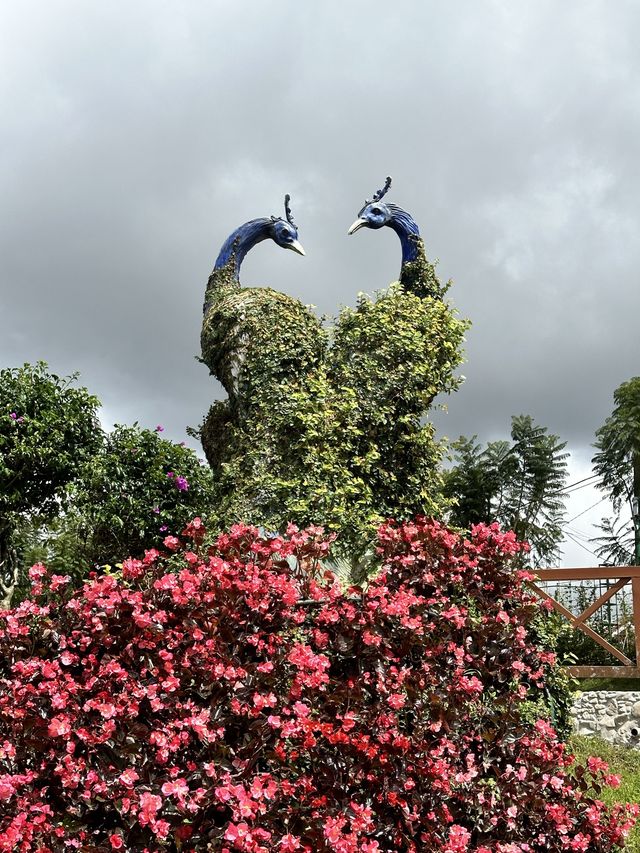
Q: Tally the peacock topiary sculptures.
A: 2